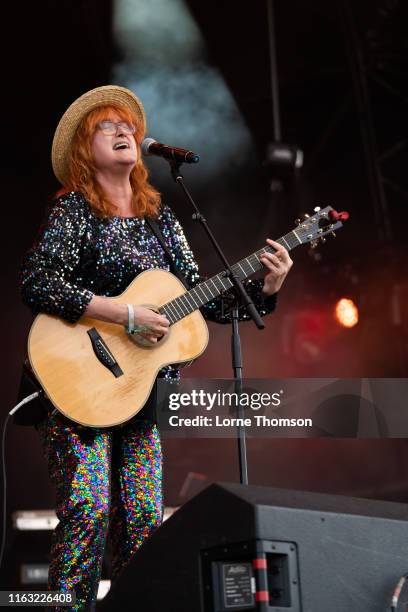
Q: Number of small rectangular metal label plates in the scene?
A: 1